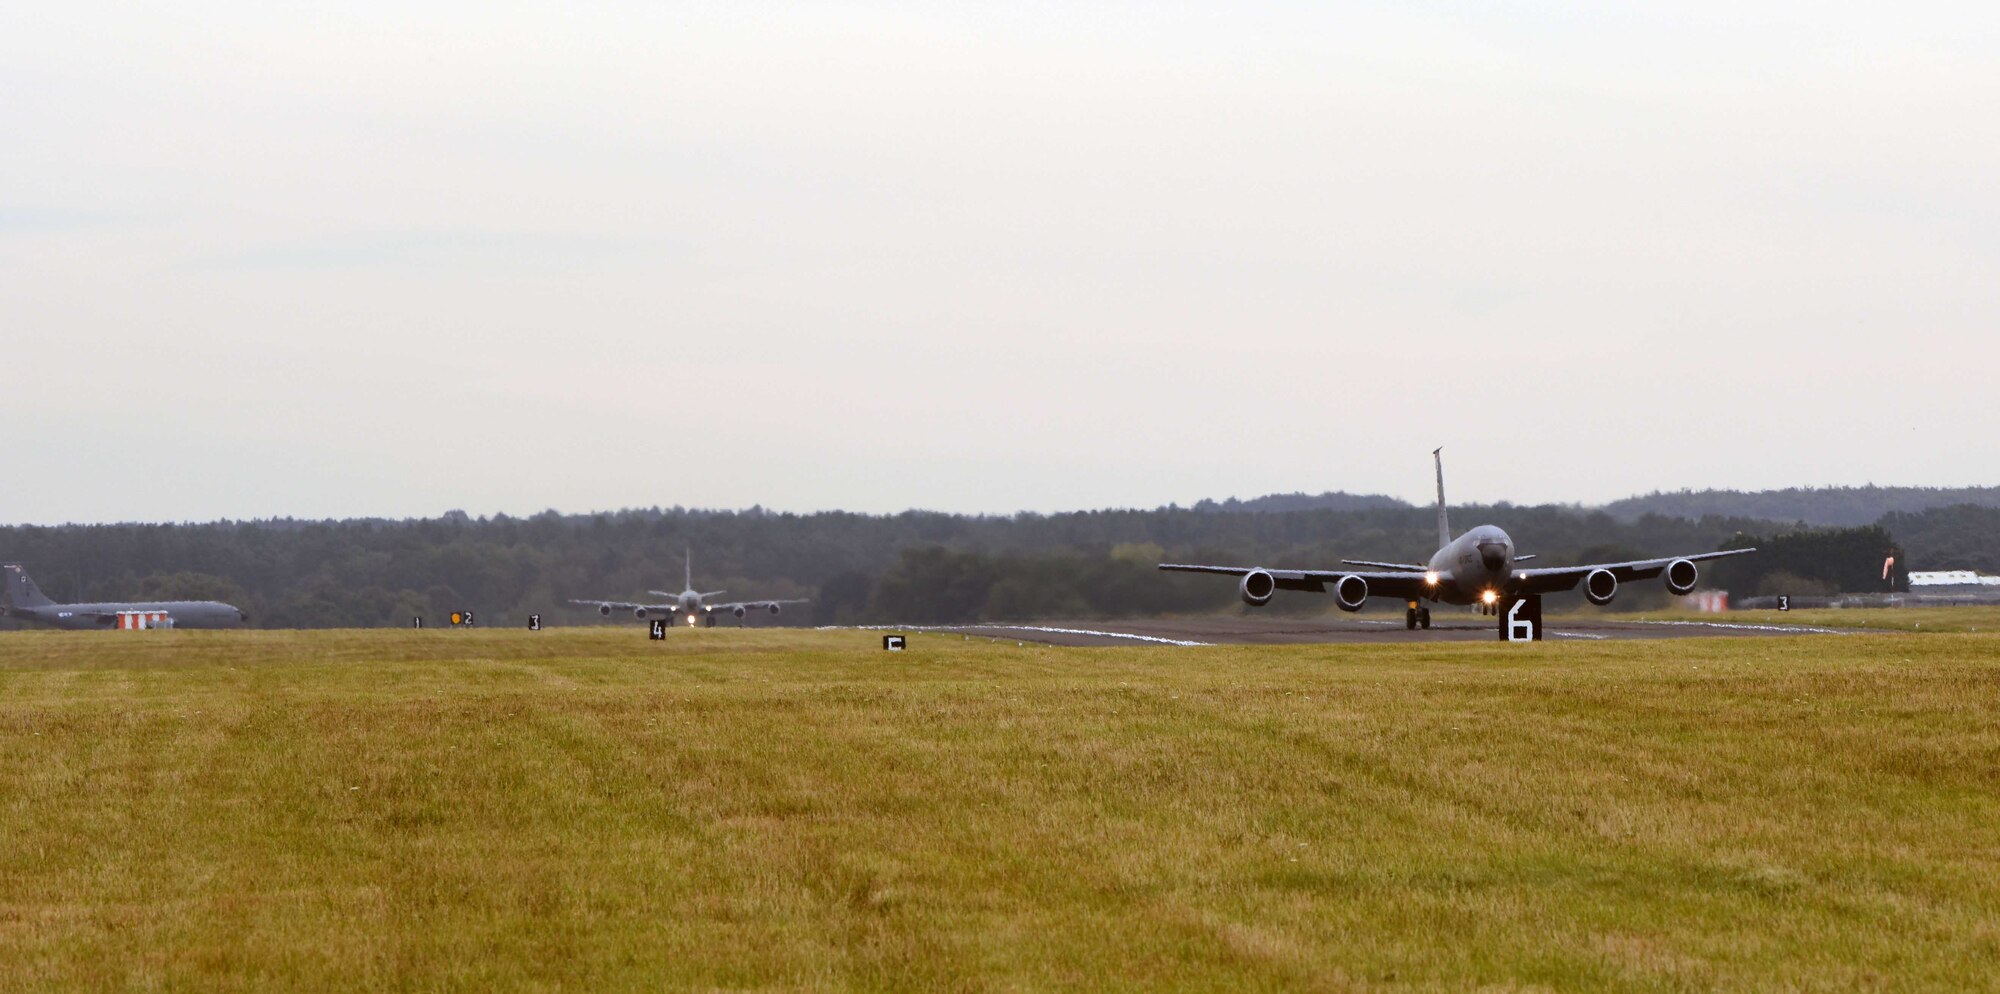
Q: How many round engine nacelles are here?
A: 8